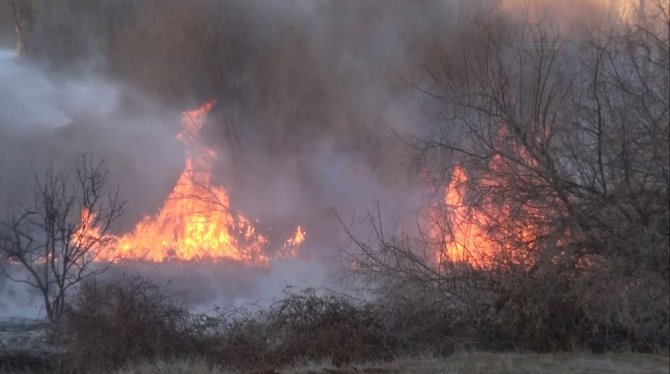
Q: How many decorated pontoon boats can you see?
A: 0